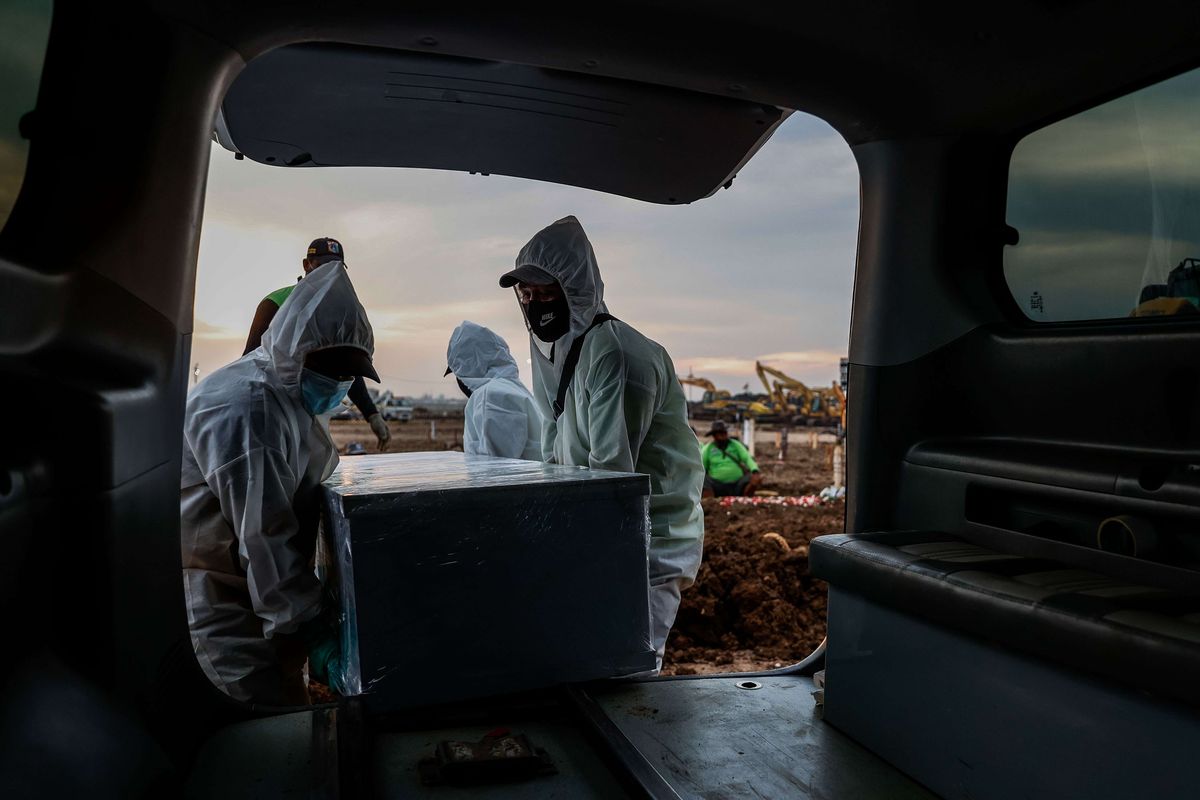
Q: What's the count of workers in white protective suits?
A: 3